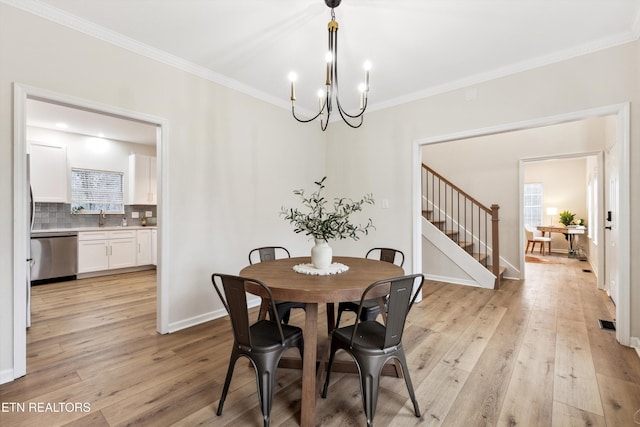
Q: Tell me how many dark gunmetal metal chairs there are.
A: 4